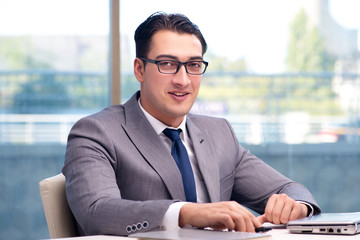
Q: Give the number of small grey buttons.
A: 4